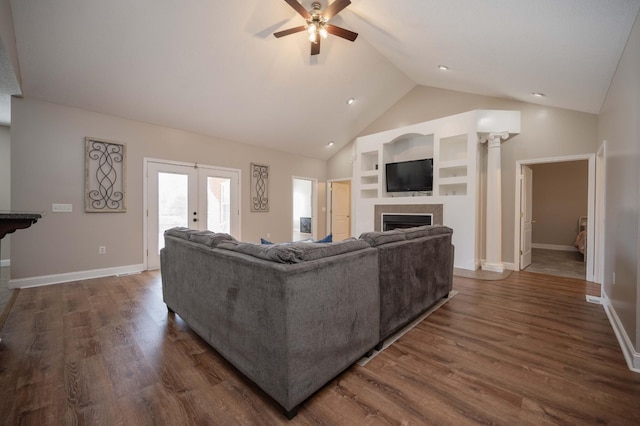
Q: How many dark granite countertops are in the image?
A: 1